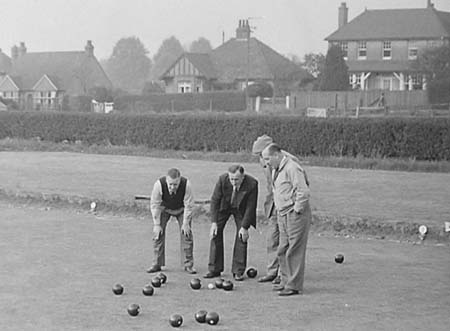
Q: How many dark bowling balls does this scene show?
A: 13